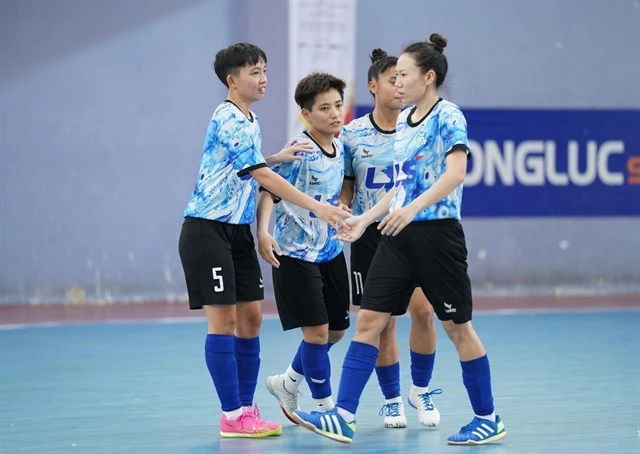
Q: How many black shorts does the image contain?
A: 4